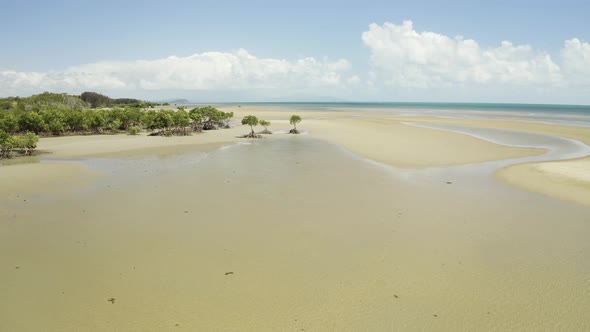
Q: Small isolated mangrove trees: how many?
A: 3